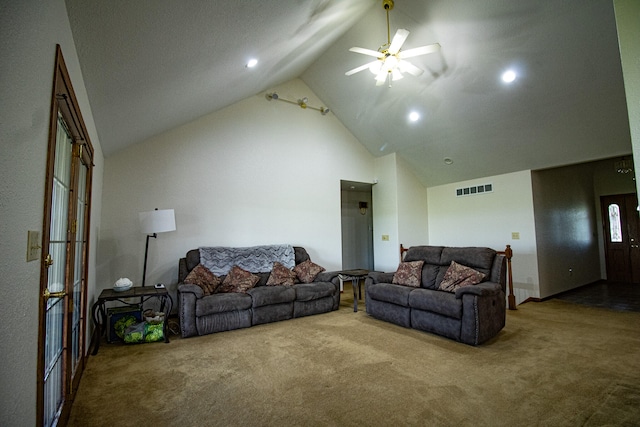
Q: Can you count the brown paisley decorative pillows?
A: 6